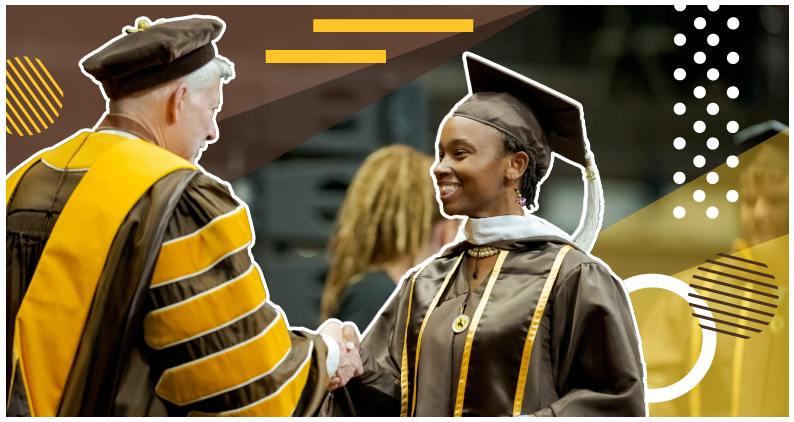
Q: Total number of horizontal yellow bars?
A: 2